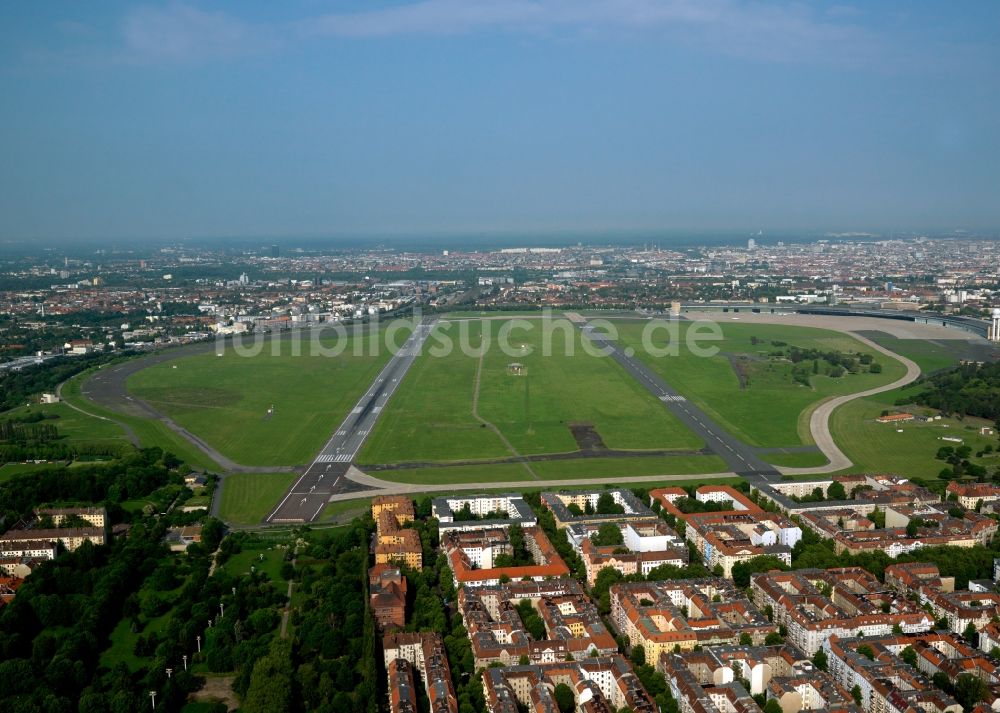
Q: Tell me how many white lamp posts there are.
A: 9